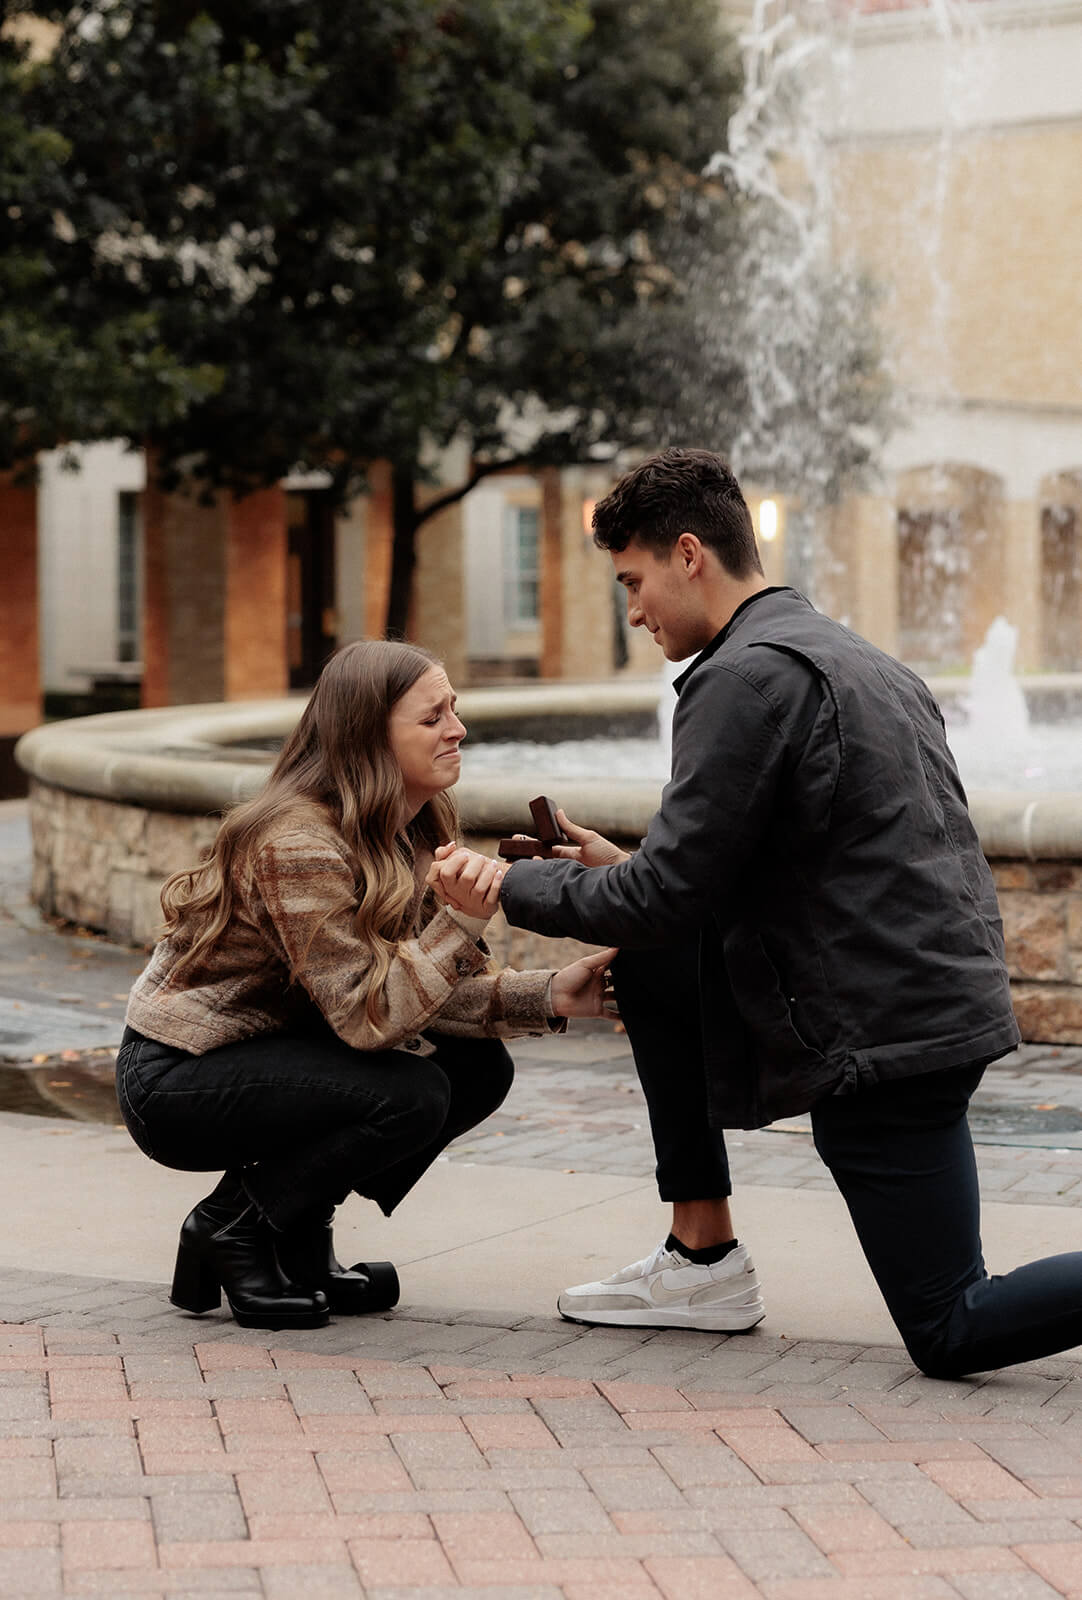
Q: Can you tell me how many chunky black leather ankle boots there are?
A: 2